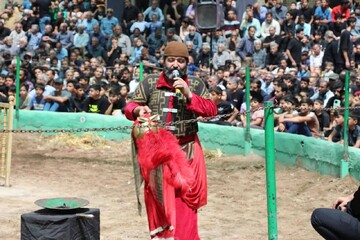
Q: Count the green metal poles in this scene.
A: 5